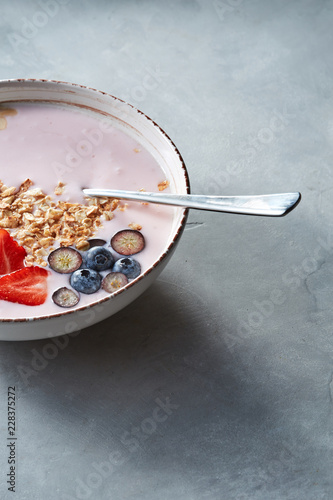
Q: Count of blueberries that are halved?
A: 4